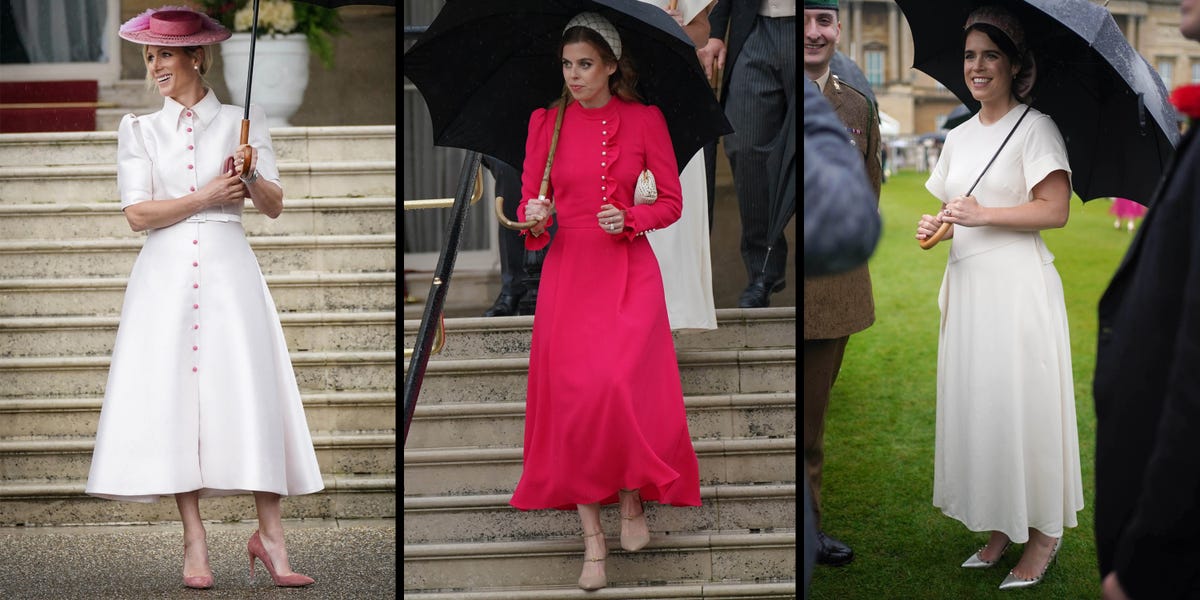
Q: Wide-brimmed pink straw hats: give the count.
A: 1